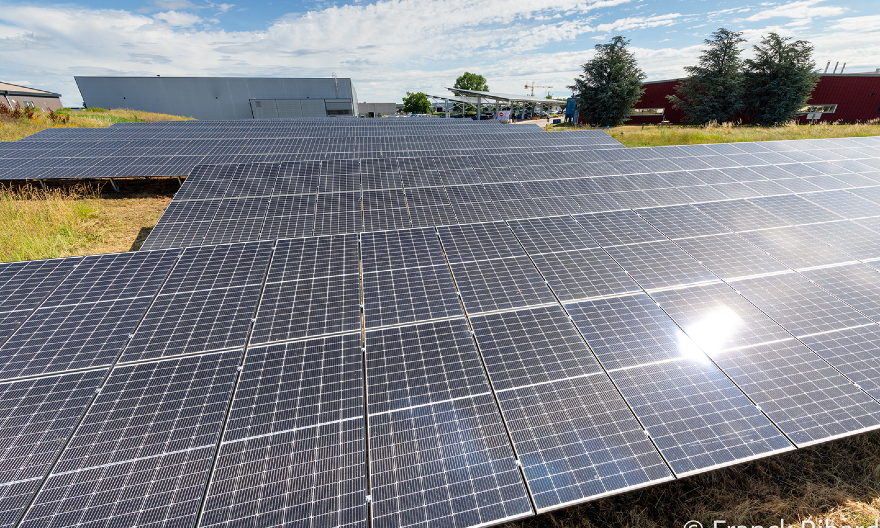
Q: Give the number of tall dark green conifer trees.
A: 3